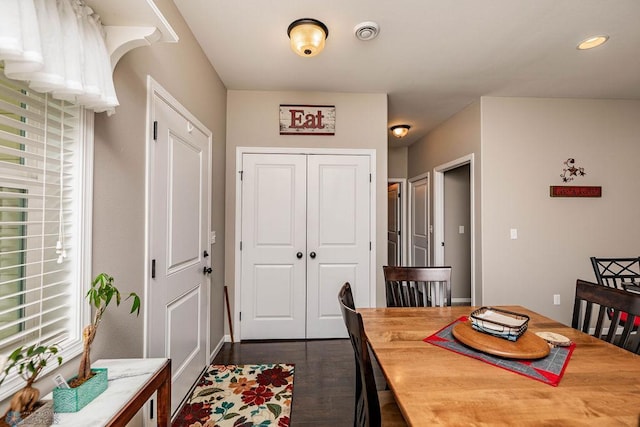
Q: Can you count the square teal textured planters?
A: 1